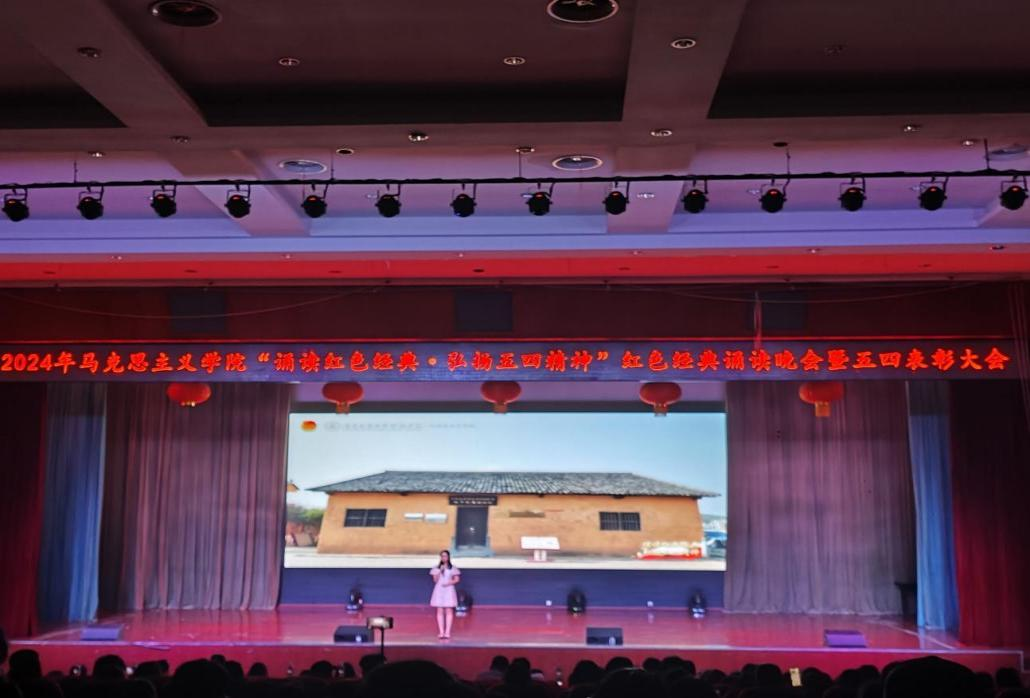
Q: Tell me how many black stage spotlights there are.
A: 14